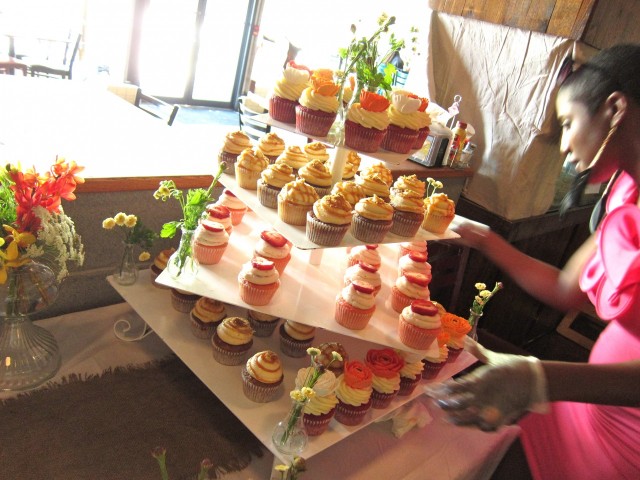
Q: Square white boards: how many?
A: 4